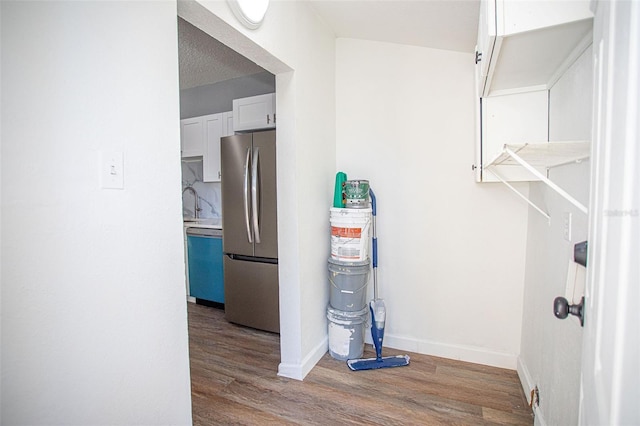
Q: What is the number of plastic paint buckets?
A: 3